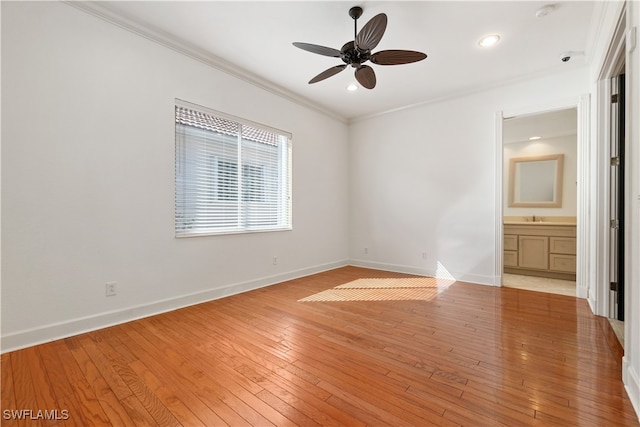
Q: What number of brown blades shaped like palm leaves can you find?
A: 5